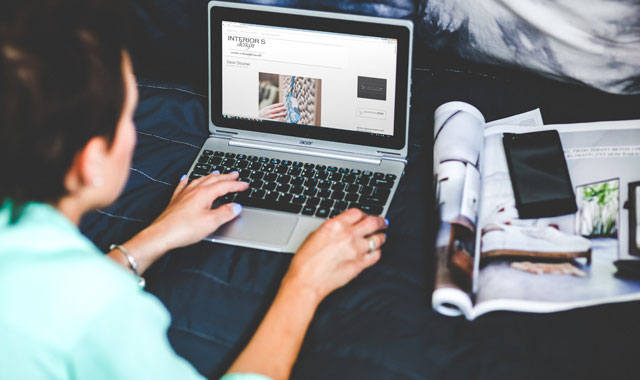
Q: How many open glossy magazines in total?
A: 1